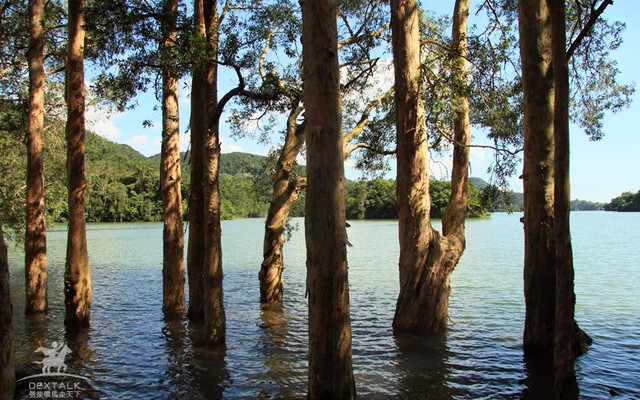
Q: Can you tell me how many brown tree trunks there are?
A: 11